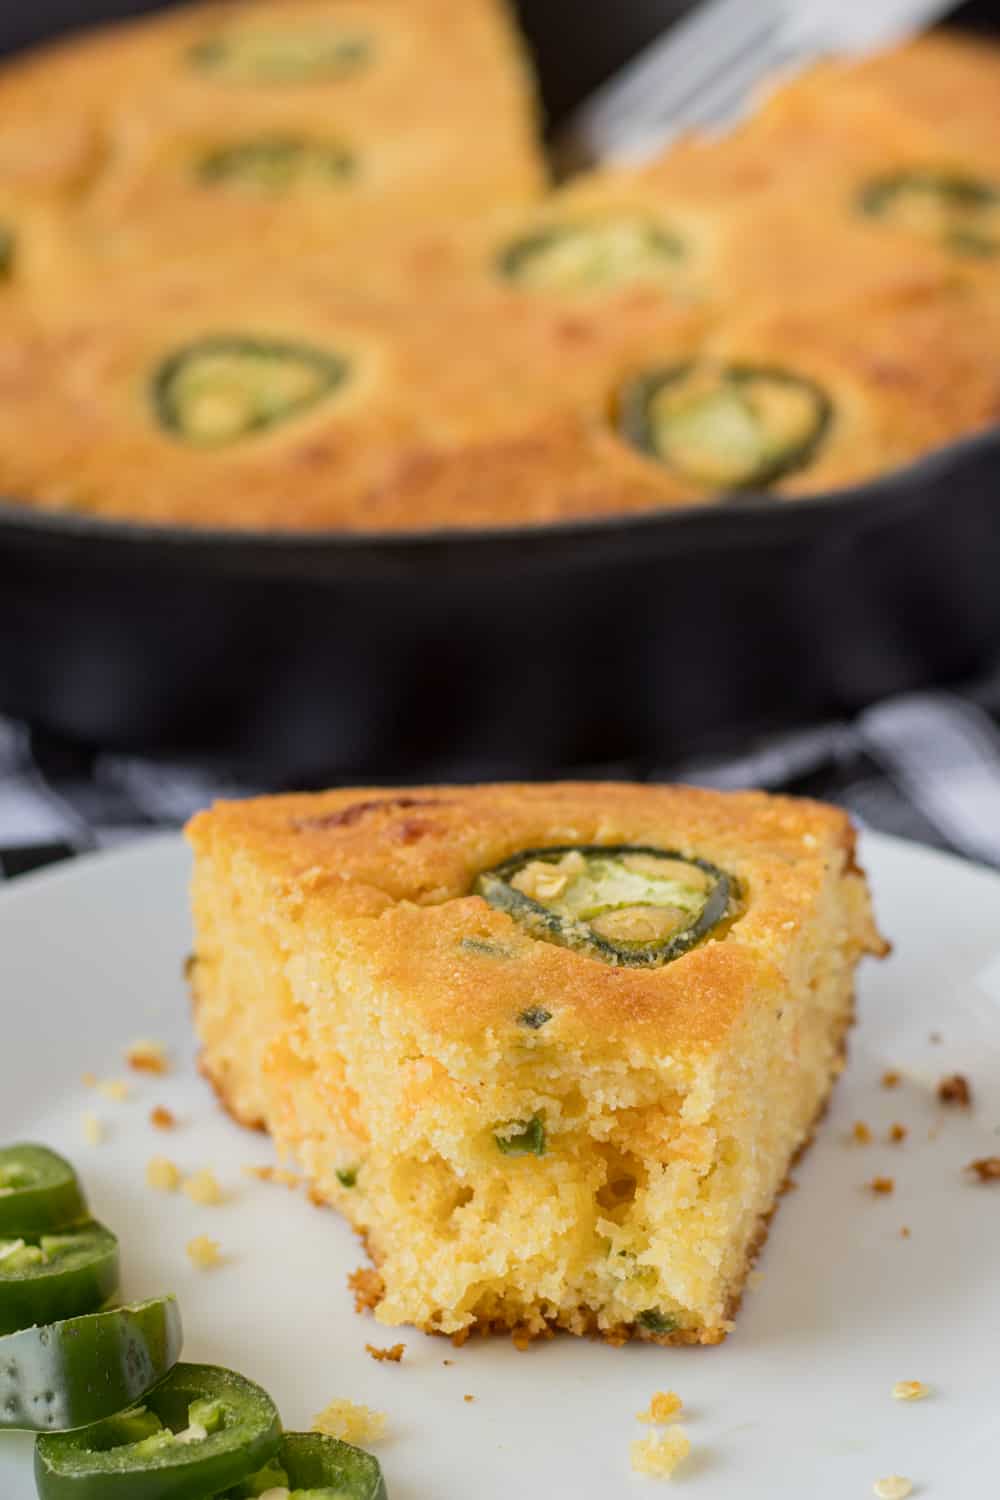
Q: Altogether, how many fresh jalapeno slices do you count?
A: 5